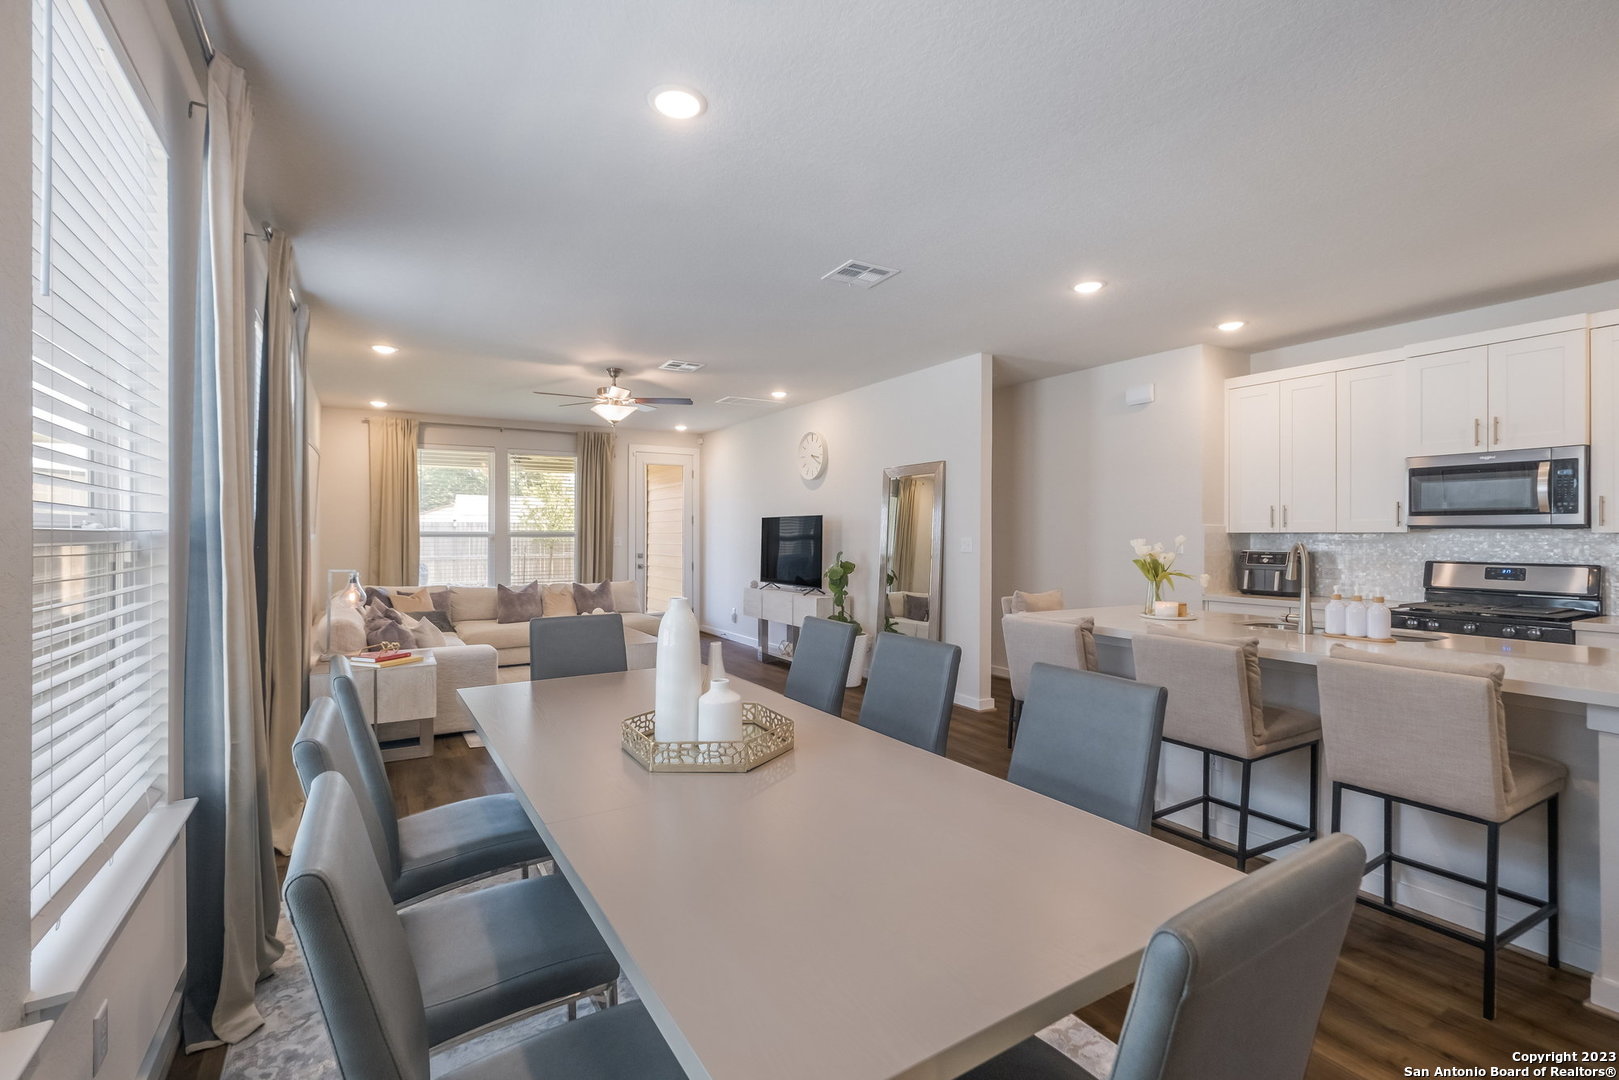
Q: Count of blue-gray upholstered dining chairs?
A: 8